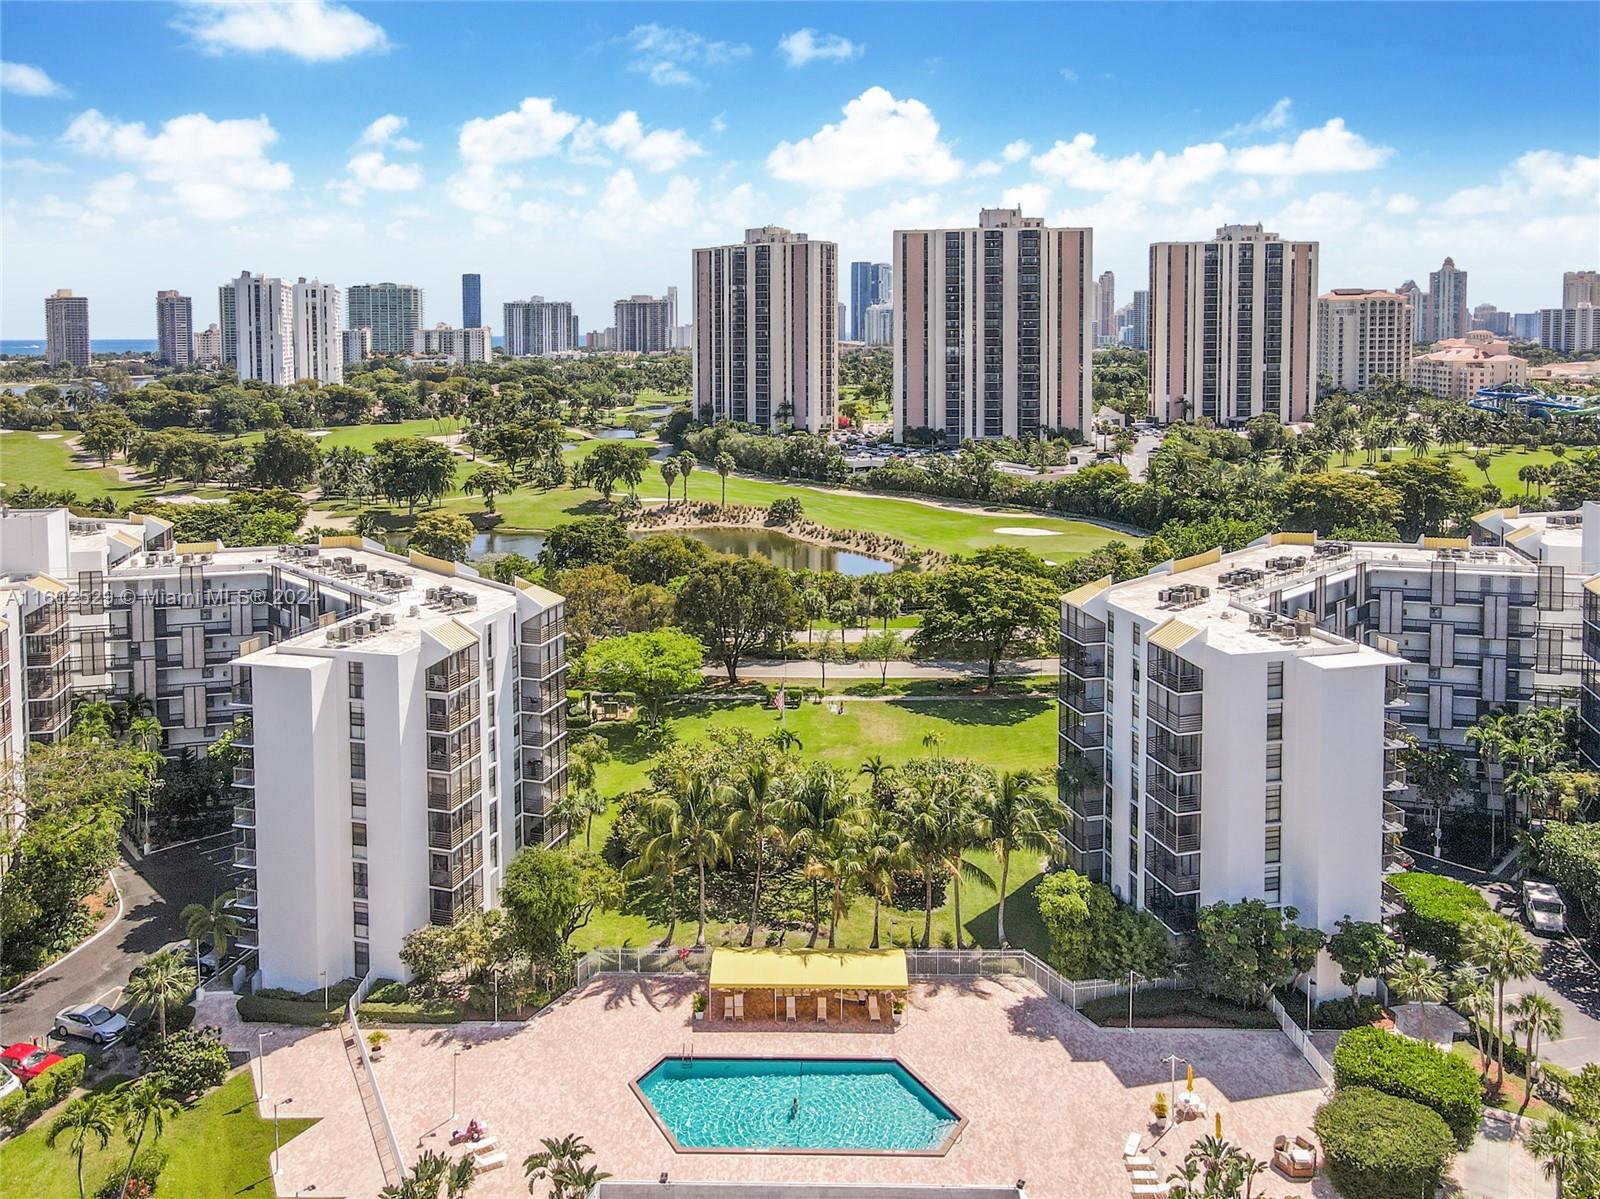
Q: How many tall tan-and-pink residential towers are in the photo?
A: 3